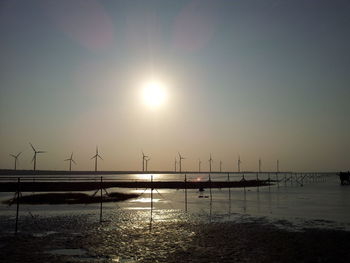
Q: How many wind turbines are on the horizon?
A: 14